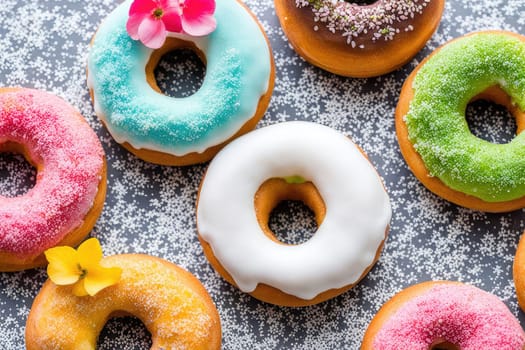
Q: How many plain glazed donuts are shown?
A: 1